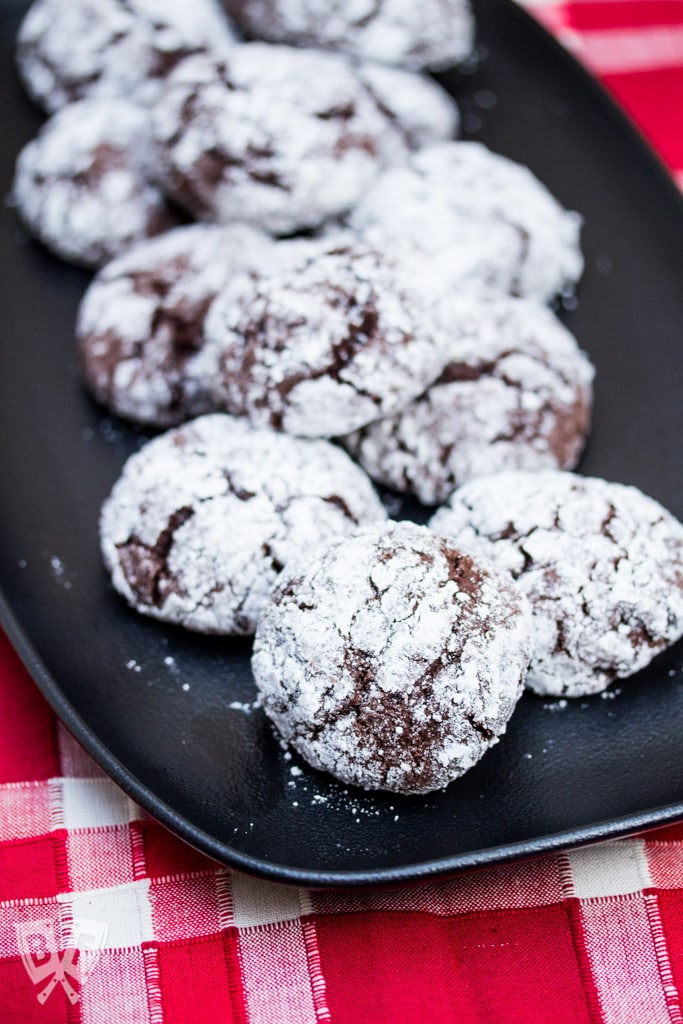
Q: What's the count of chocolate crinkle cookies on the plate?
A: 12